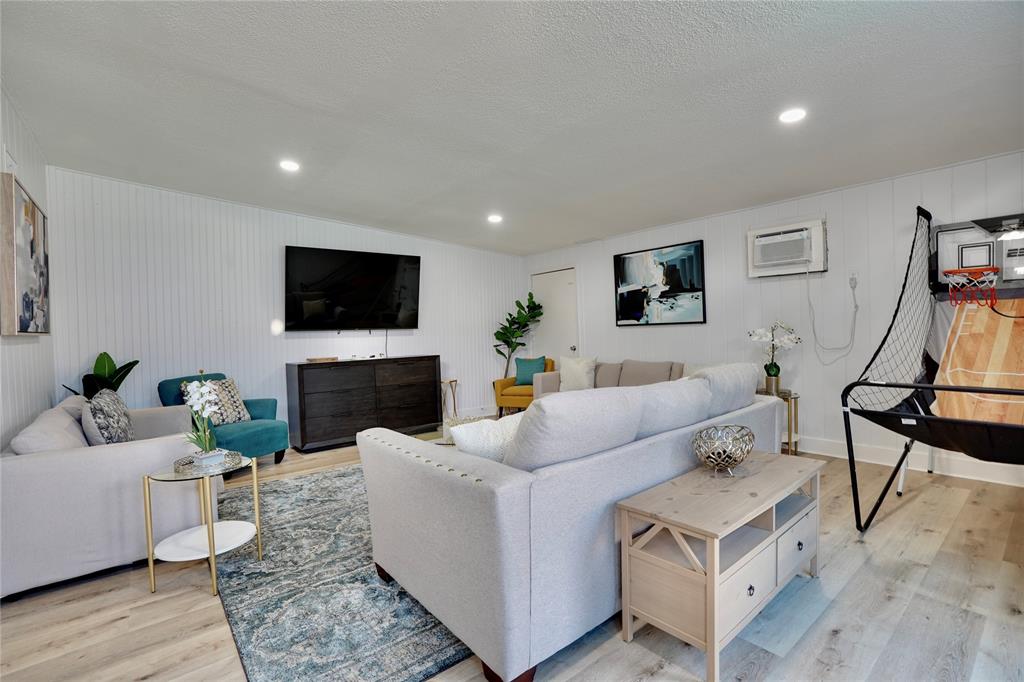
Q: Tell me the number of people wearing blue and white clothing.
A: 0